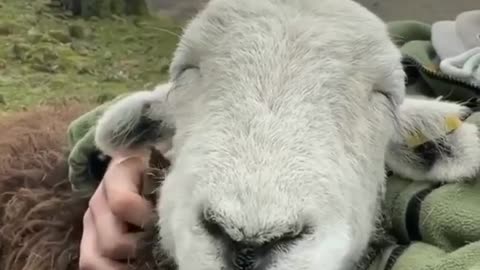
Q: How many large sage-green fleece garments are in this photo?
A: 1